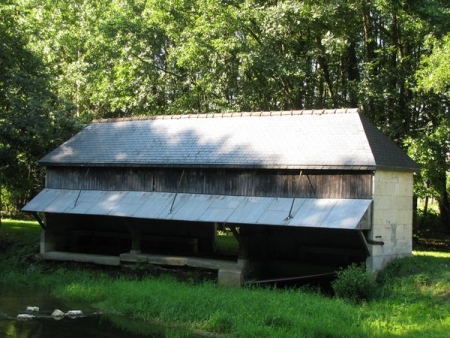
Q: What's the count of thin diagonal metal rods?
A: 3